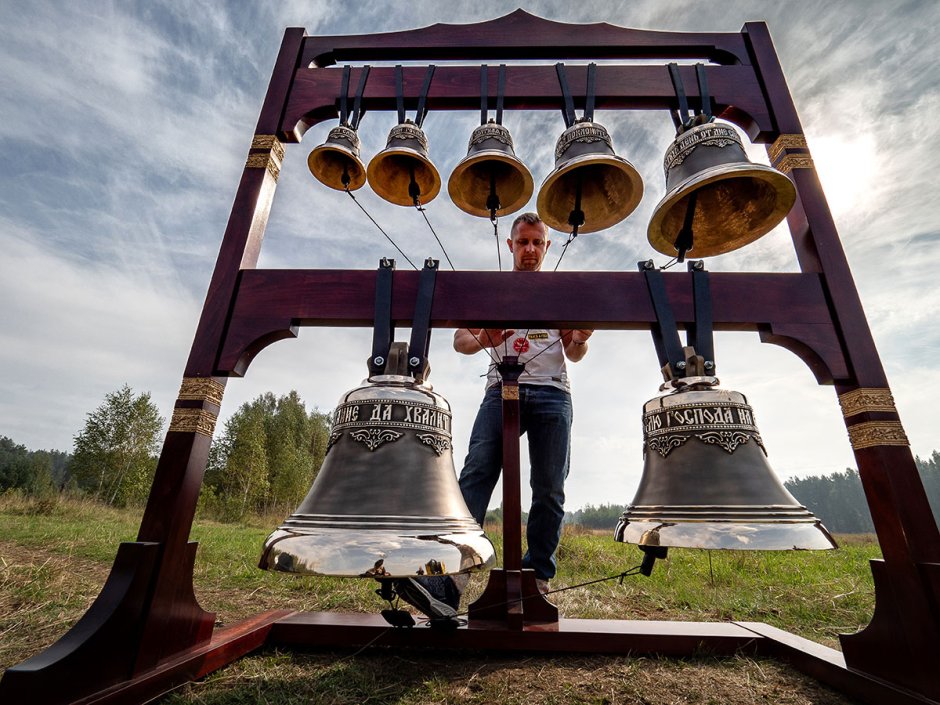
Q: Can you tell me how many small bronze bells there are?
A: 5